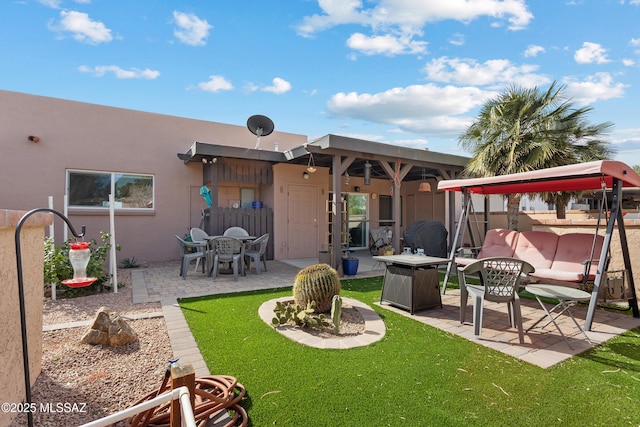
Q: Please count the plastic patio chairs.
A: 6